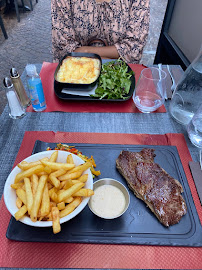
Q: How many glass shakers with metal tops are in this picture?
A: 2